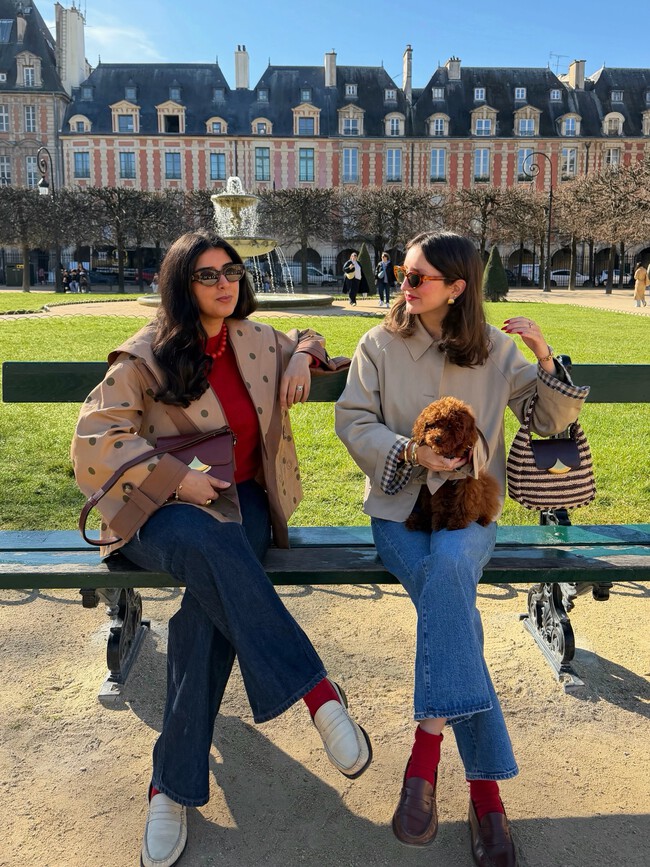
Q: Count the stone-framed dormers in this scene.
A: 15